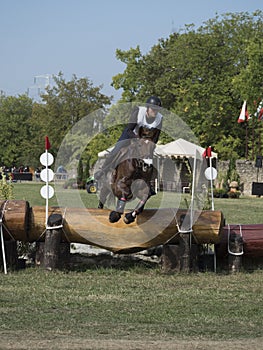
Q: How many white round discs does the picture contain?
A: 4